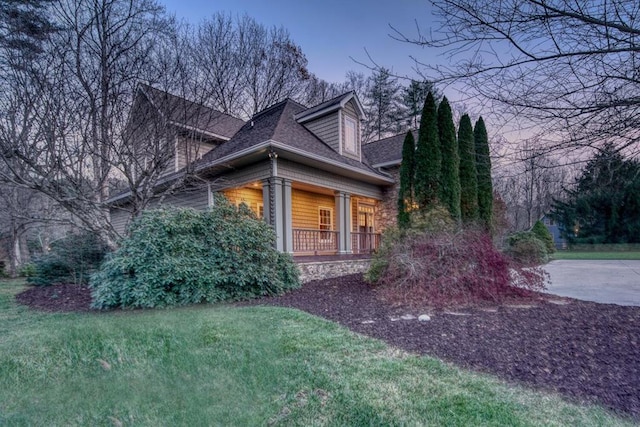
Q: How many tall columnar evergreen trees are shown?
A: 5